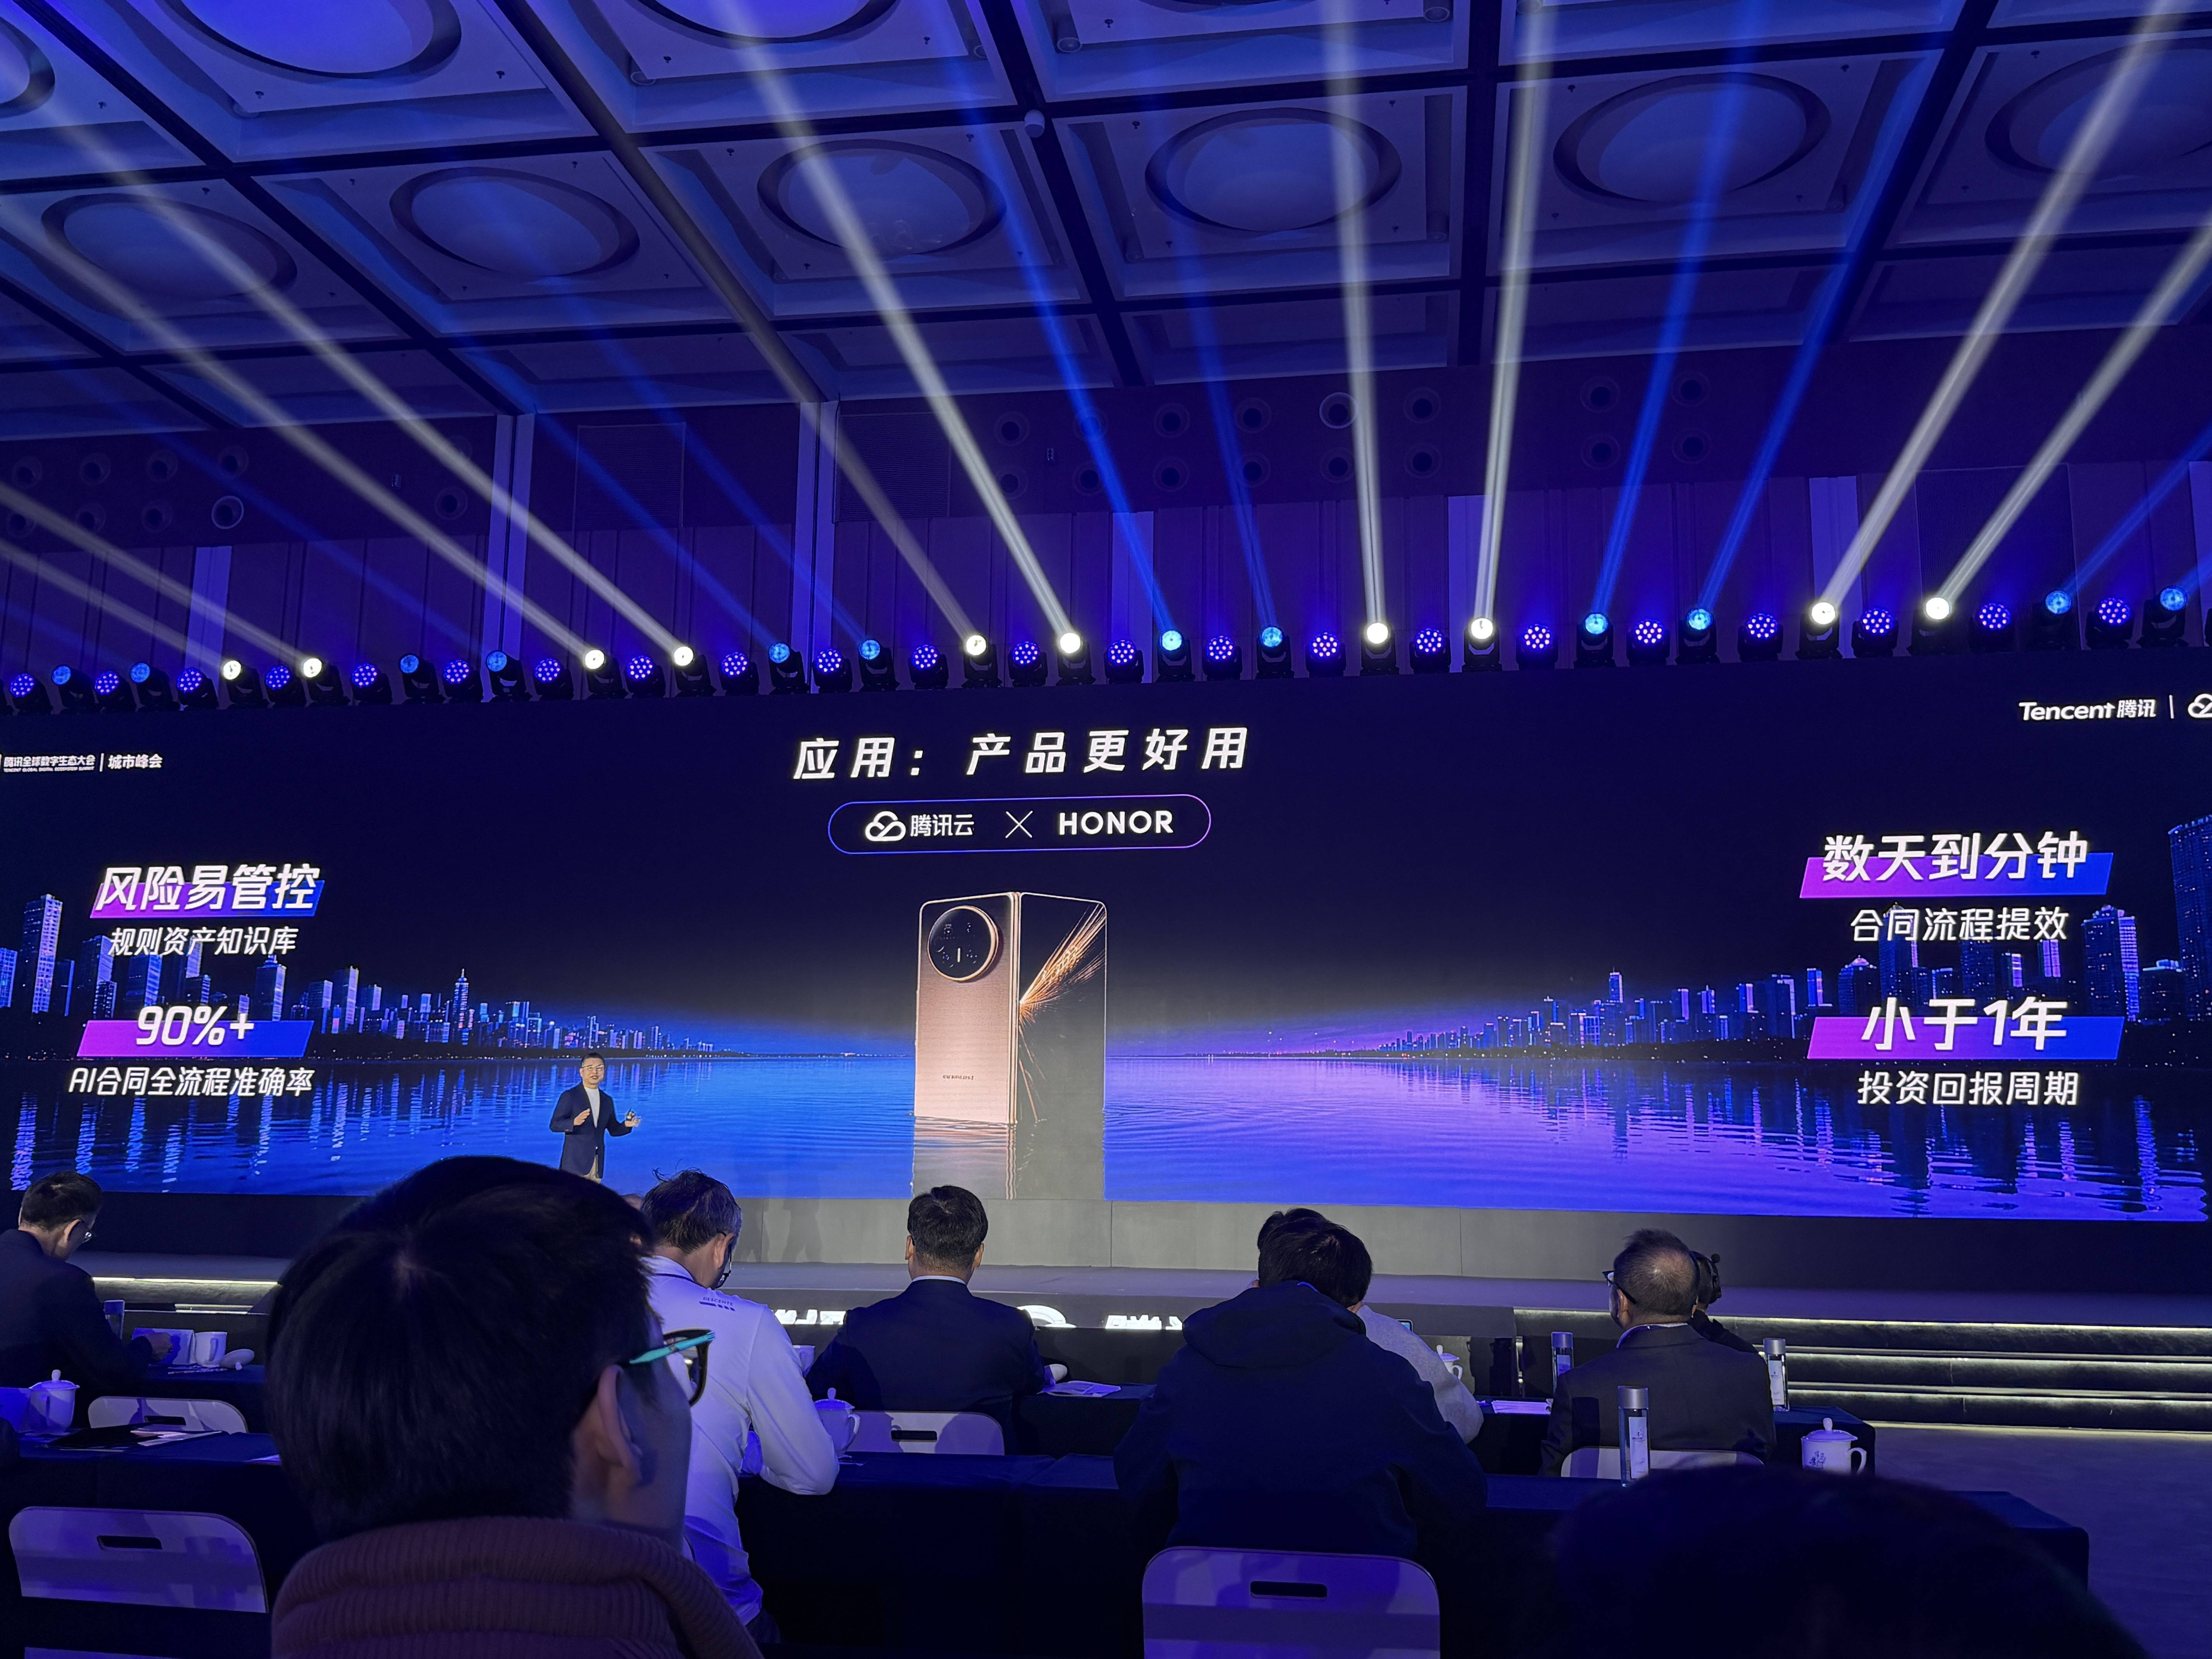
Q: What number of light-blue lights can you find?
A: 12